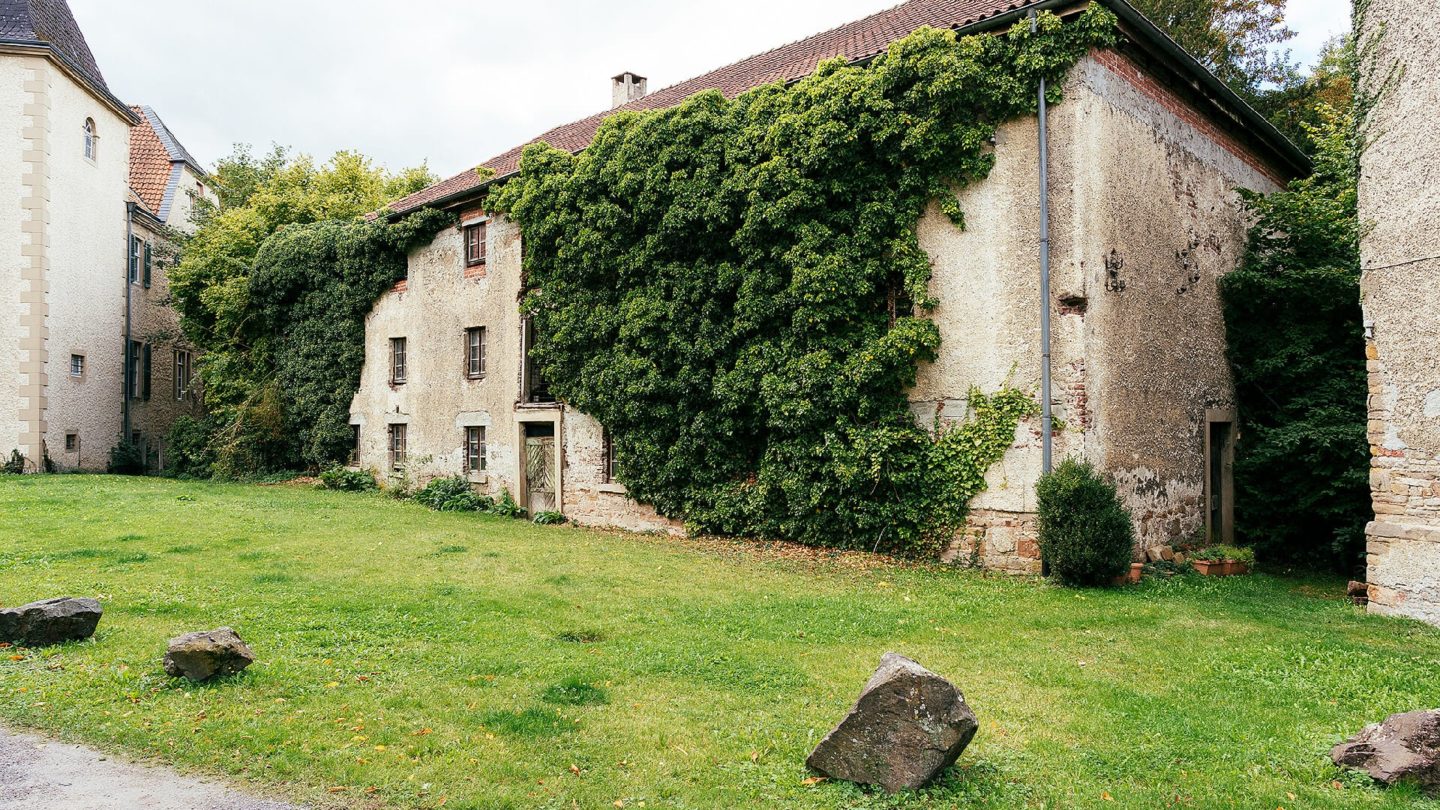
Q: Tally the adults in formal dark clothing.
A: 0